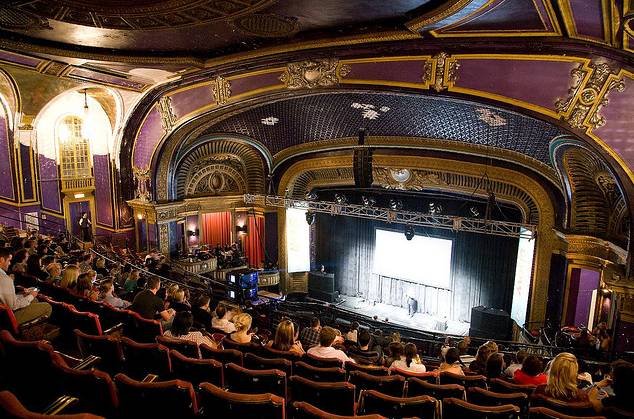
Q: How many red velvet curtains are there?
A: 2